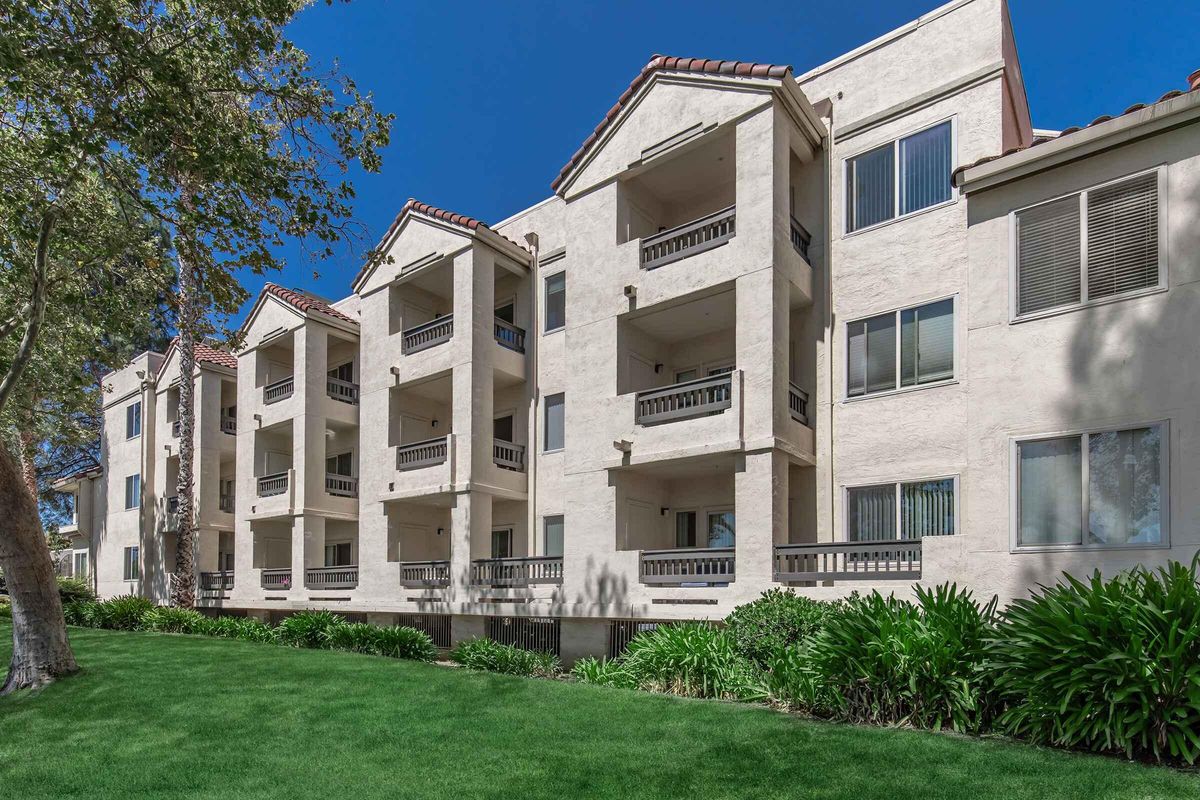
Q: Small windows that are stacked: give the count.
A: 3